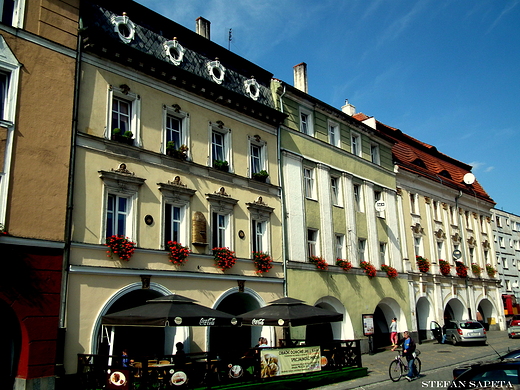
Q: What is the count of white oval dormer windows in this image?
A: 4